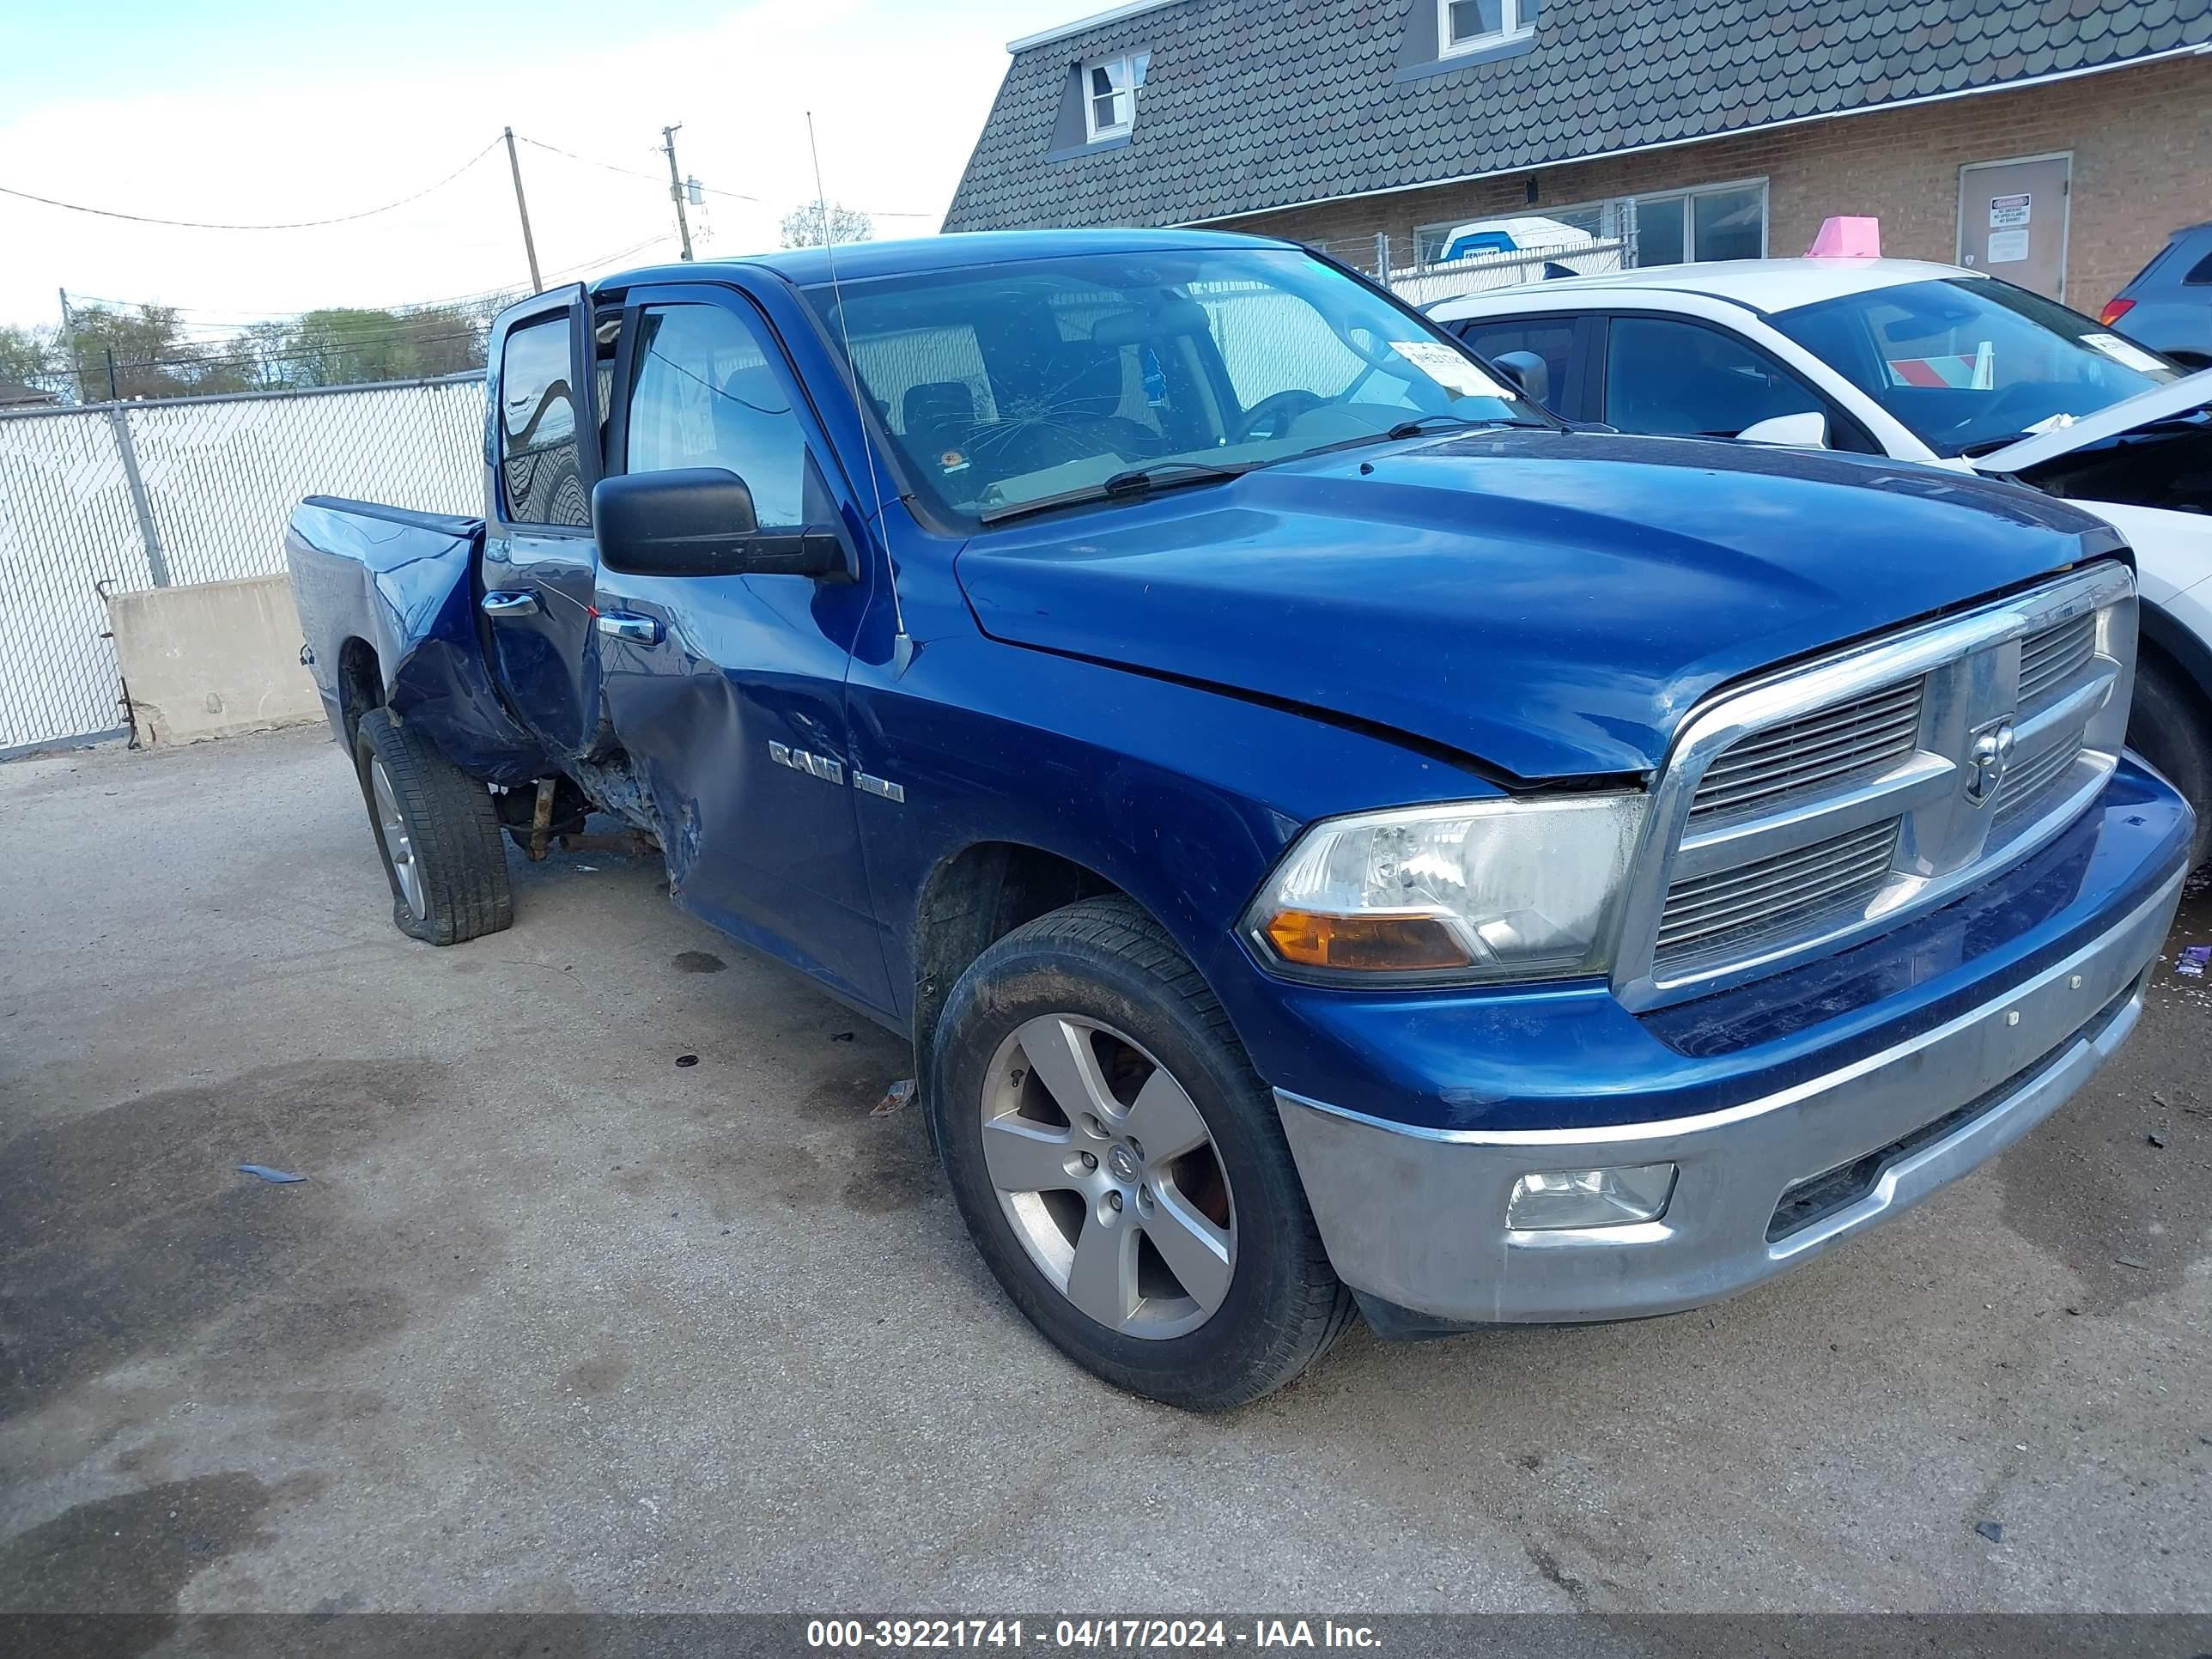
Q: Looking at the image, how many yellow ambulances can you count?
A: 0